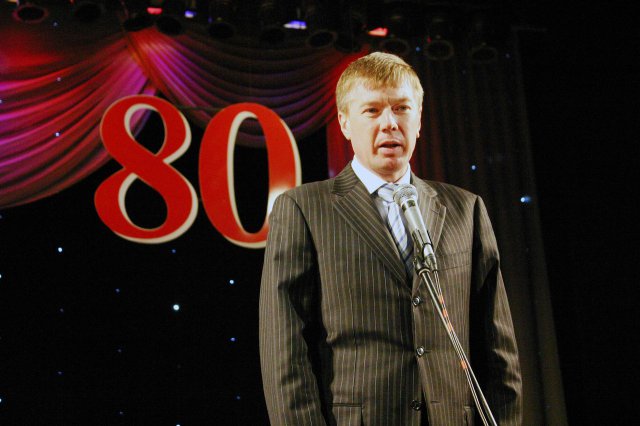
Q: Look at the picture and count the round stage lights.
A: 11